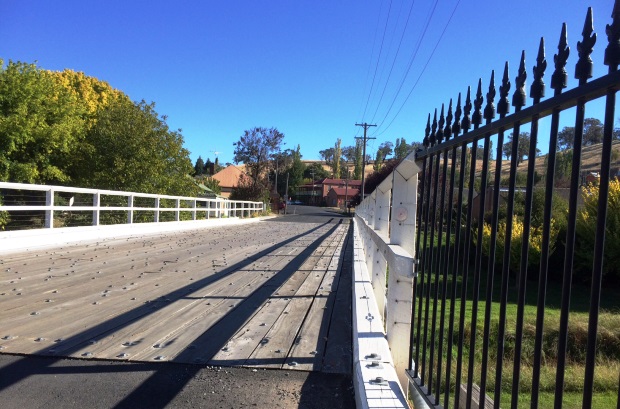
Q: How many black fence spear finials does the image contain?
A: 14